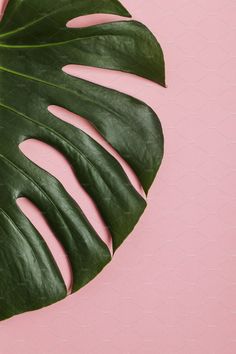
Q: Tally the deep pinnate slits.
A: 5